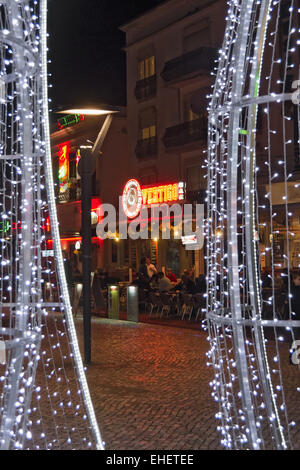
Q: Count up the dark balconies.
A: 4